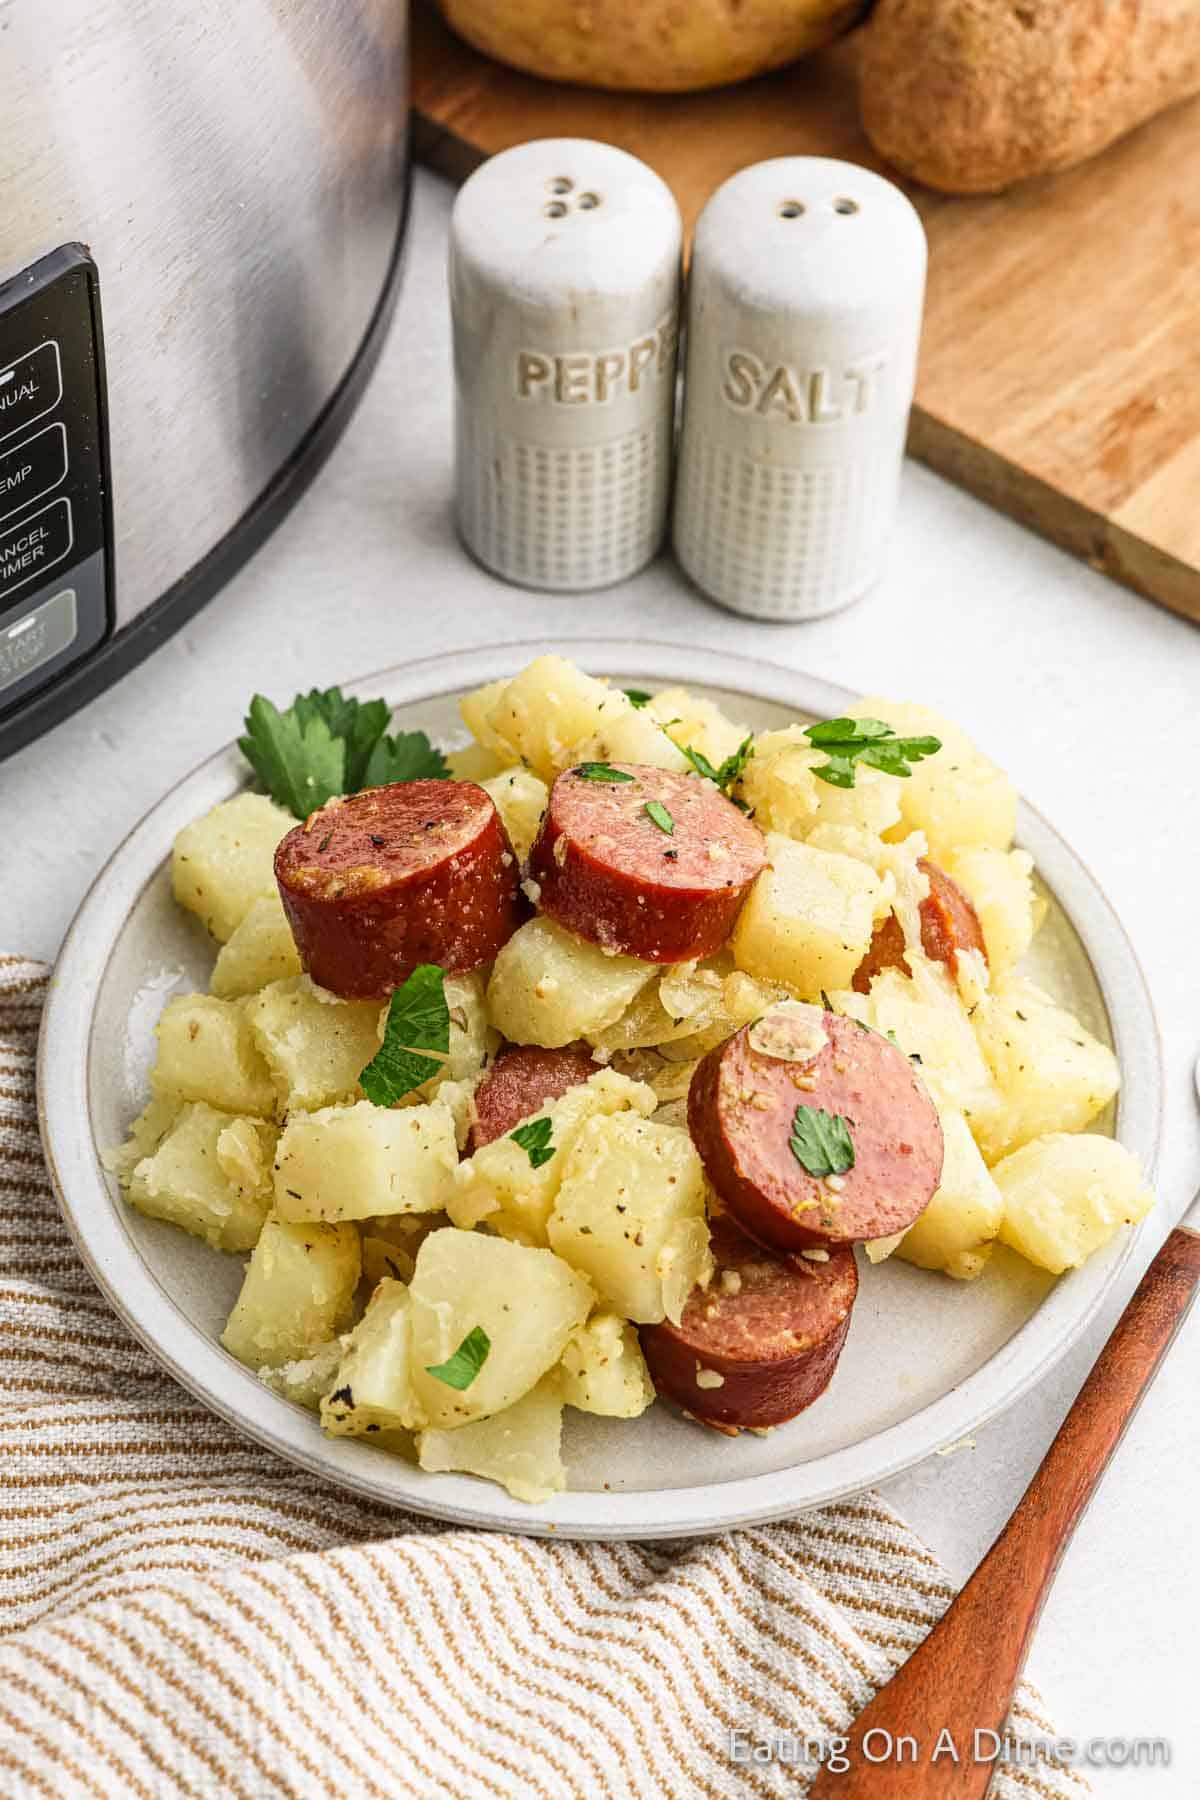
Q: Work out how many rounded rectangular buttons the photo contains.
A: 4